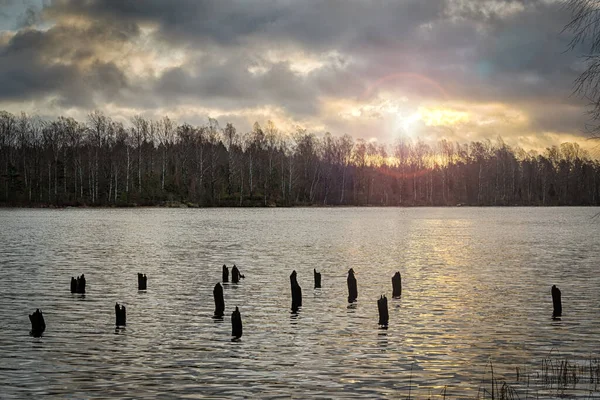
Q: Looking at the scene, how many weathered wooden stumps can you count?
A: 14